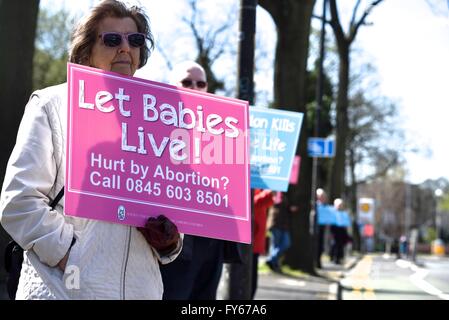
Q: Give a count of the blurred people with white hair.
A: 2